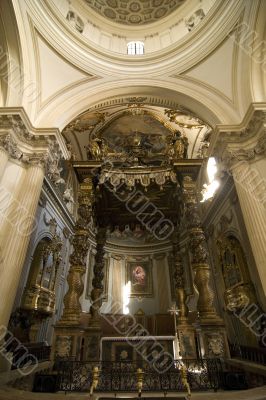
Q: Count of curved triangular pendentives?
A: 2